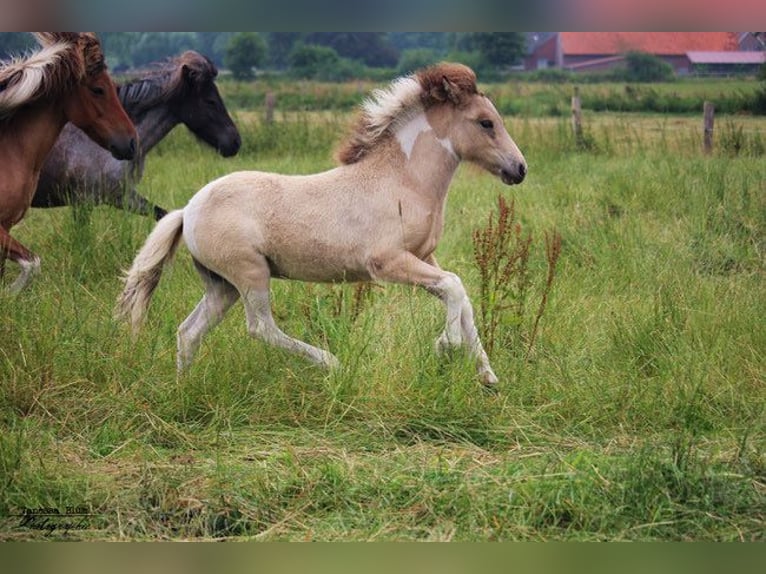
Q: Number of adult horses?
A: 2